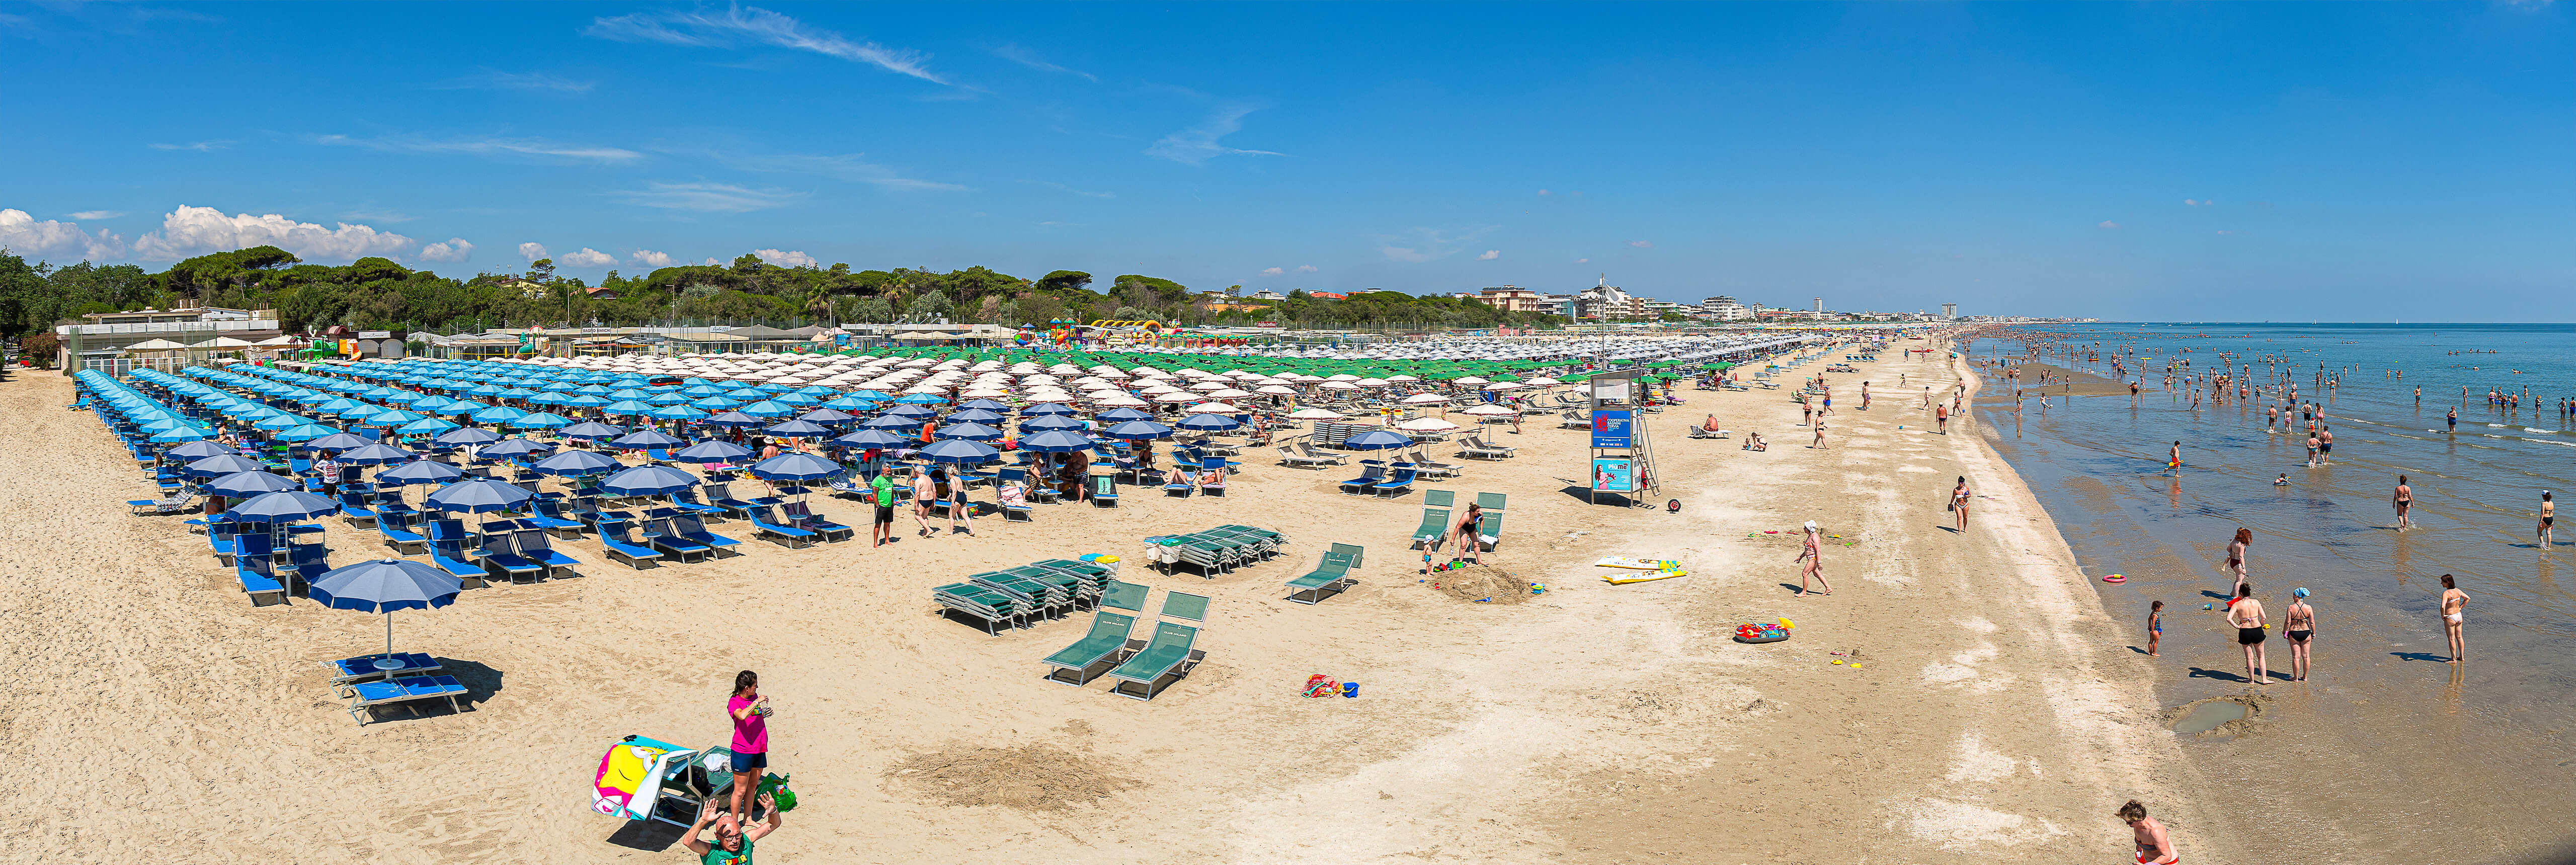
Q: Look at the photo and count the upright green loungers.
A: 5